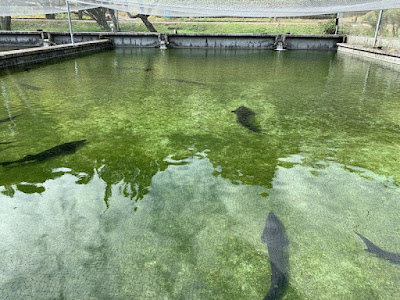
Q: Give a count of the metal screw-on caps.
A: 0